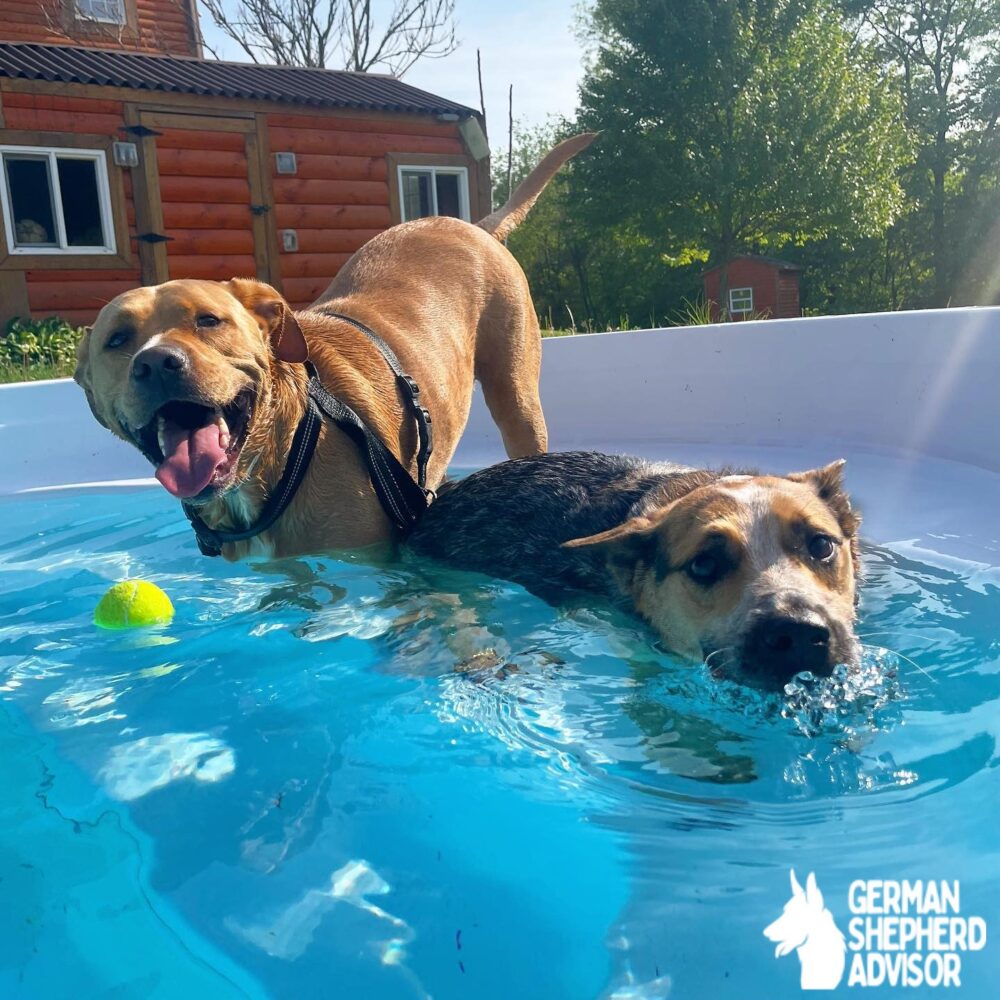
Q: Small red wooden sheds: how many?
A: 1